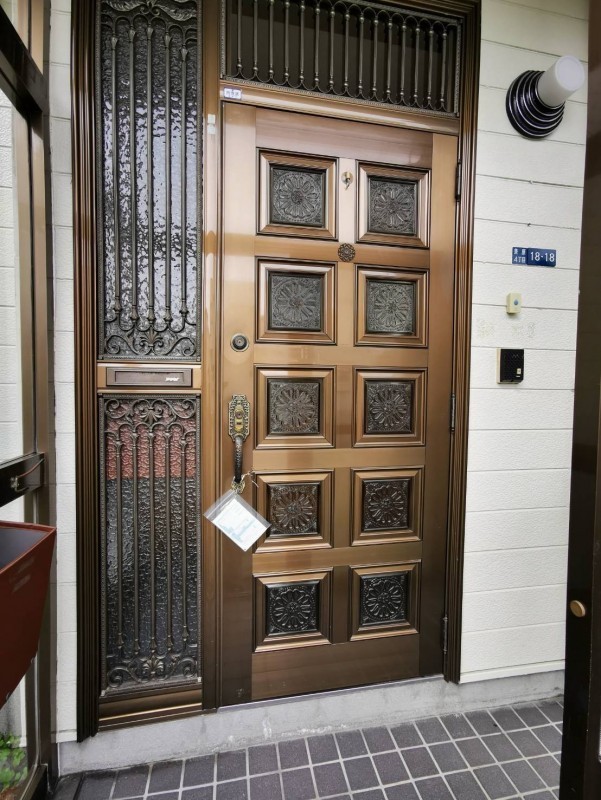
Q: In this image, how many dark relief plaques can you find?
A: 10